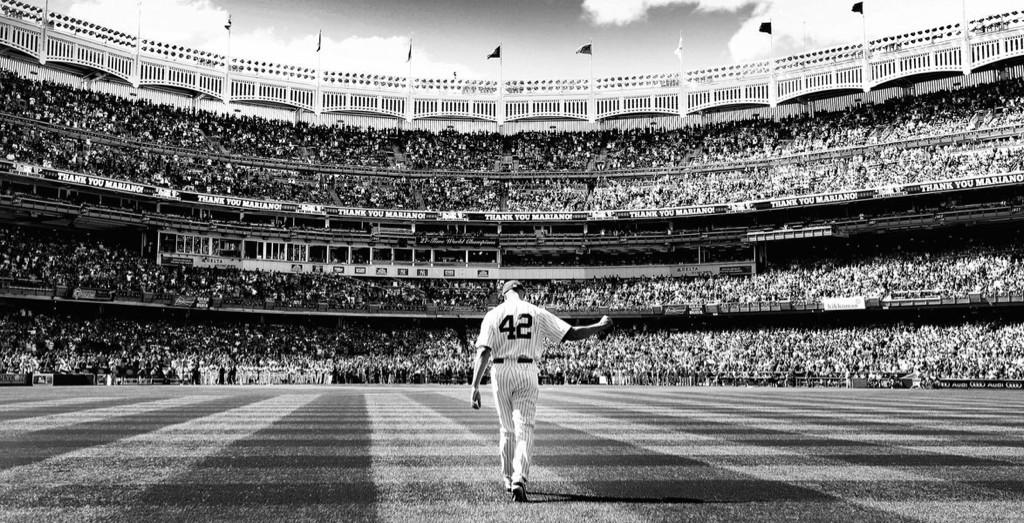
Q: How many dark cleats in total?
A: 2